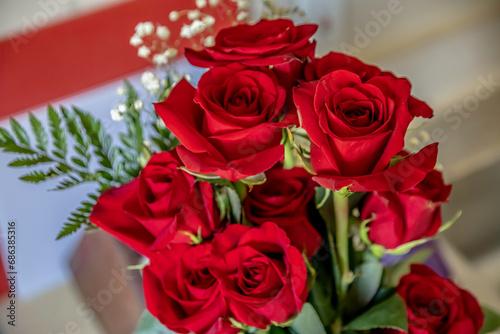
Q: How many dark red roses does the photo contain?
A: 10